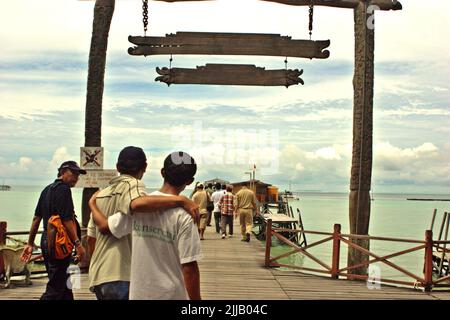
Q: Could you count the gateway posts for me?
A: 2